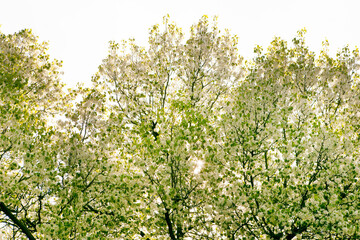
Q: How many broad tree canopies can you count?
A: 3